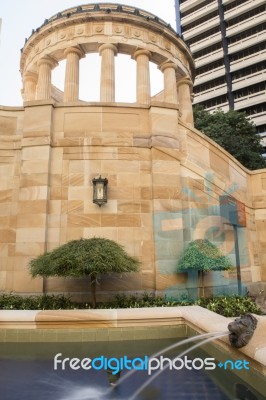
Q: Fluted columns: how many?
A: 7